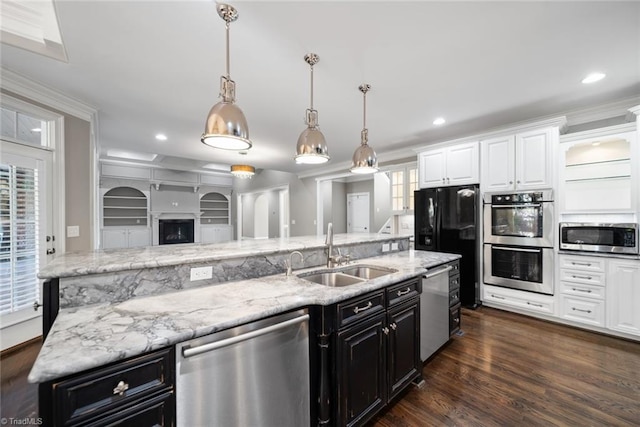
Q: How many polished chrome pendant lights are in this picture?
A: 3